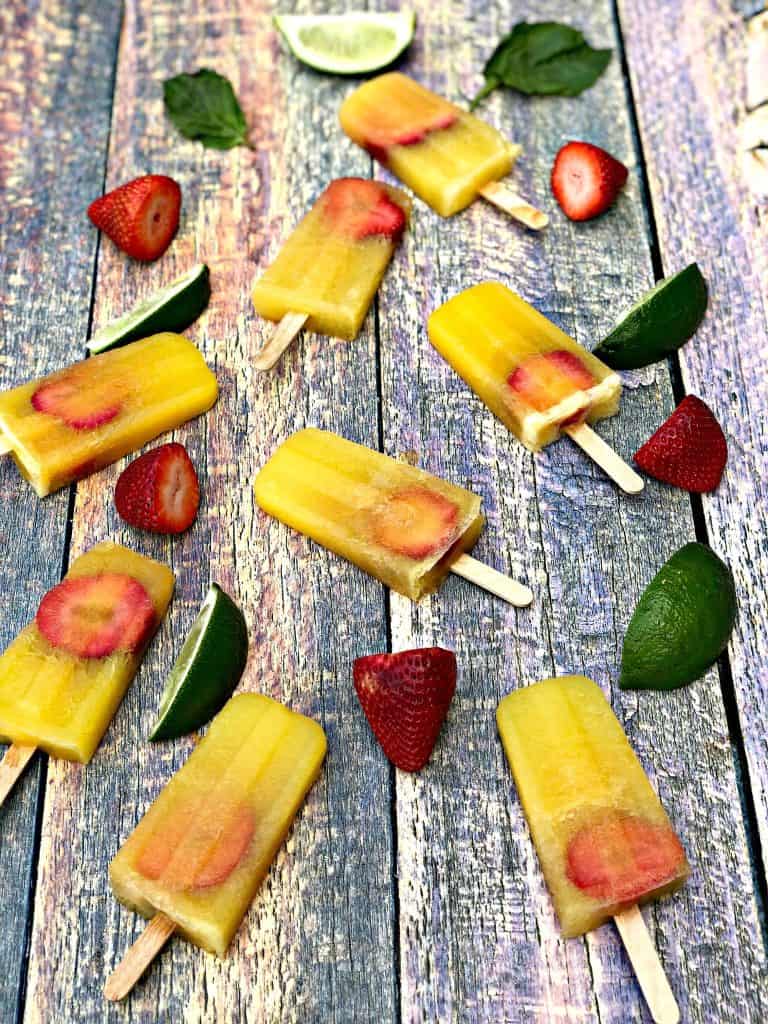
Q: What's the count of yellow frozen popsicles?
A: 8